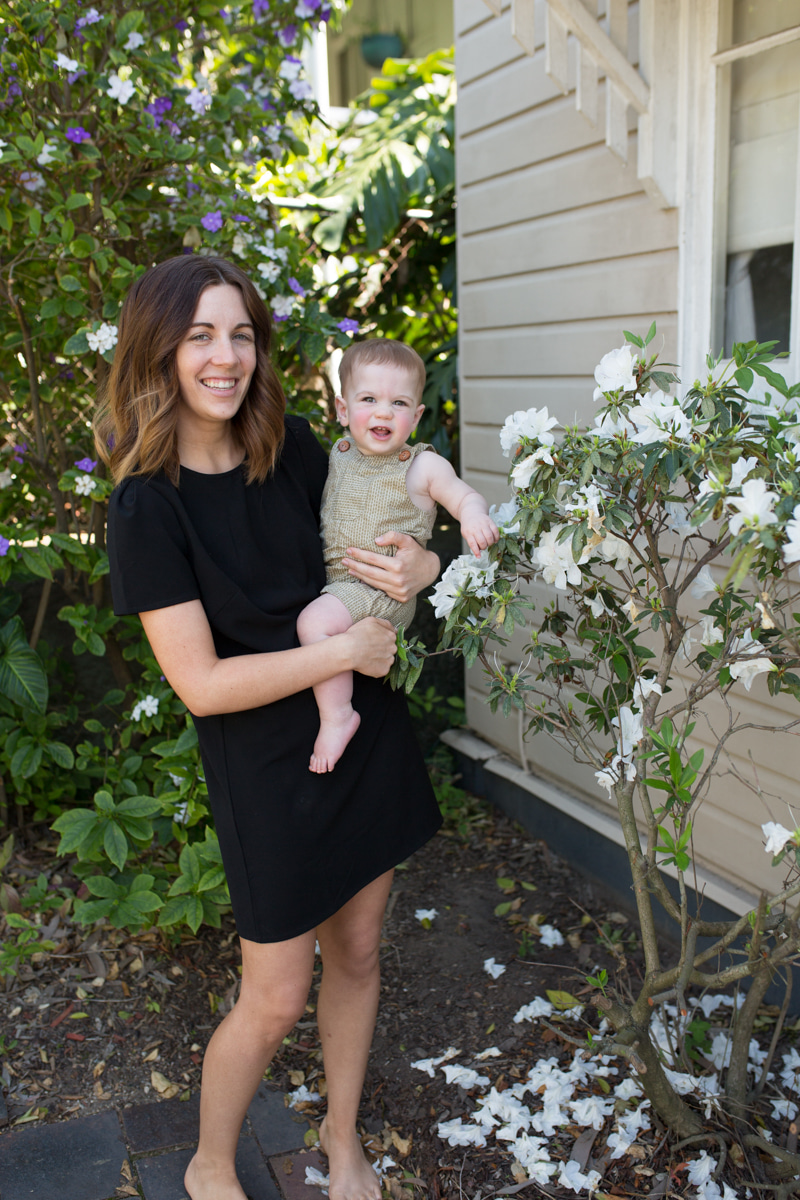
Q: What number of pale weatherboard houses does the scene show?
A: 1